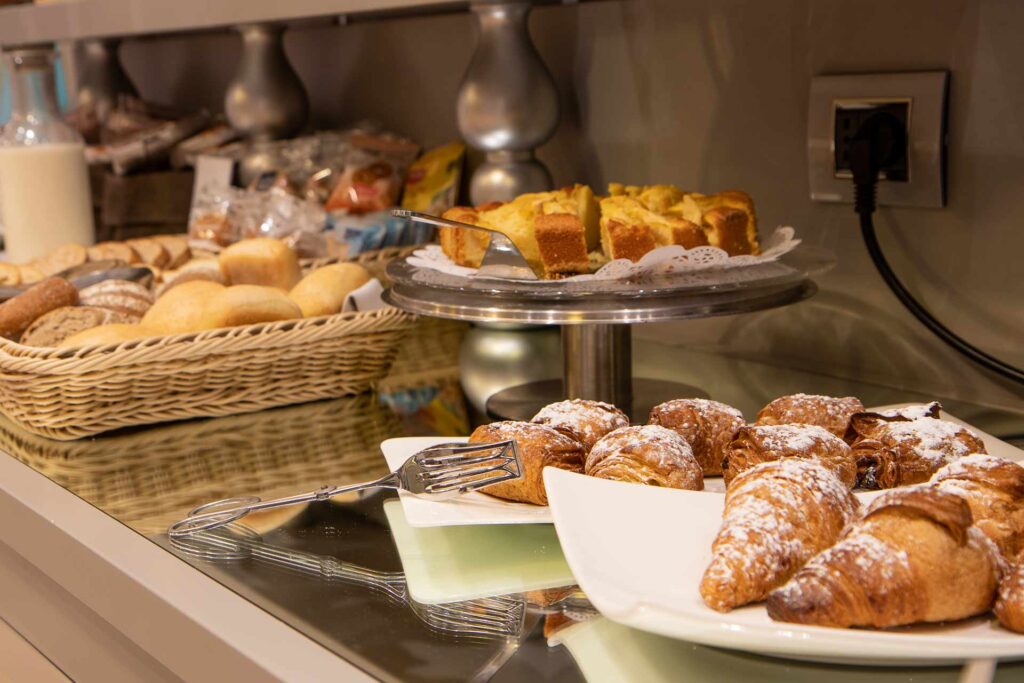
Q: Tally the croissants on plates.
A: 11